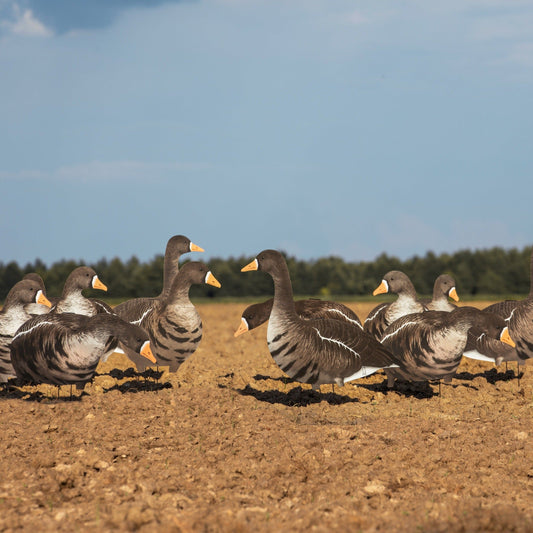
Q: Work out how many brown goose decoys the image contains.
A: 12